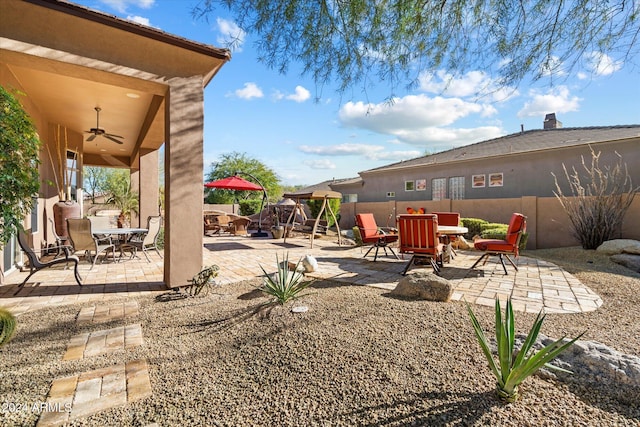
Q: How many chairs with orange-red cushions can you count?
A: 4